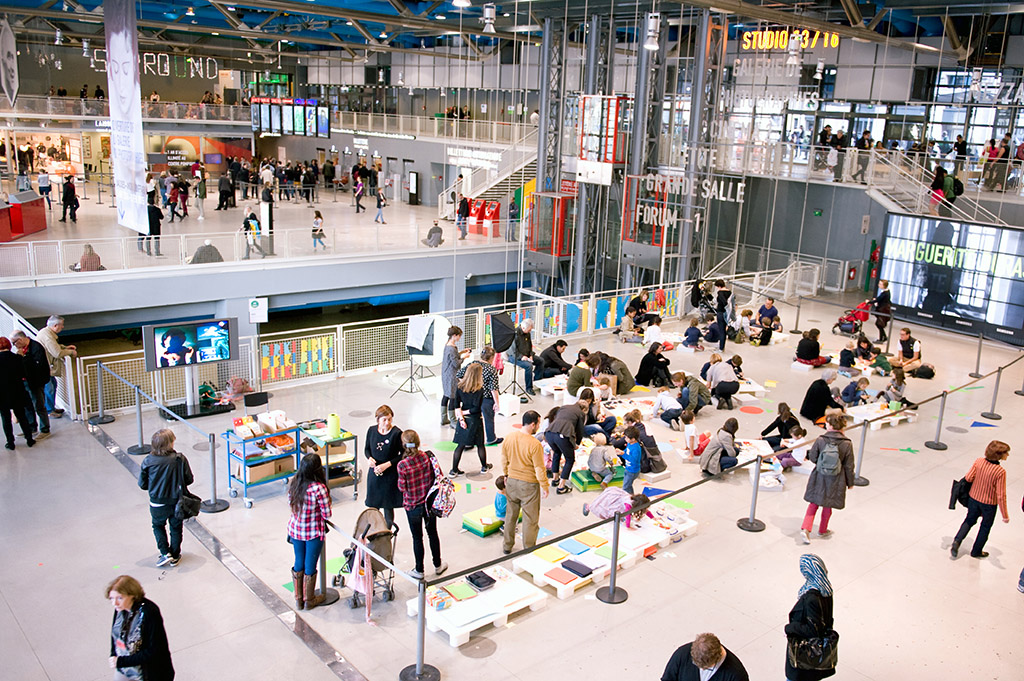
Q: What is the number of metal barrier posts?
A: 14